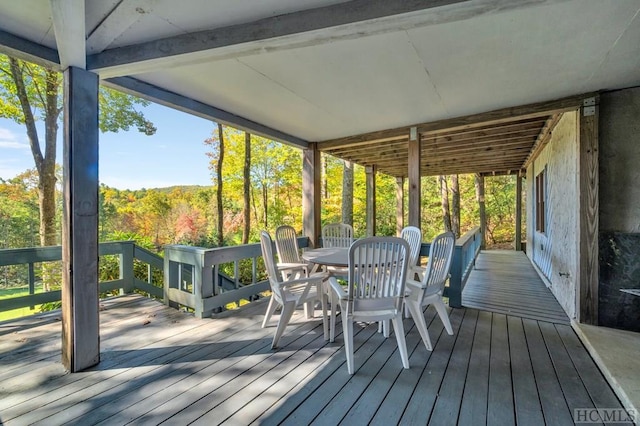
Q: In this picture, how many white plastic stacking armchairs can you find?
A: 6